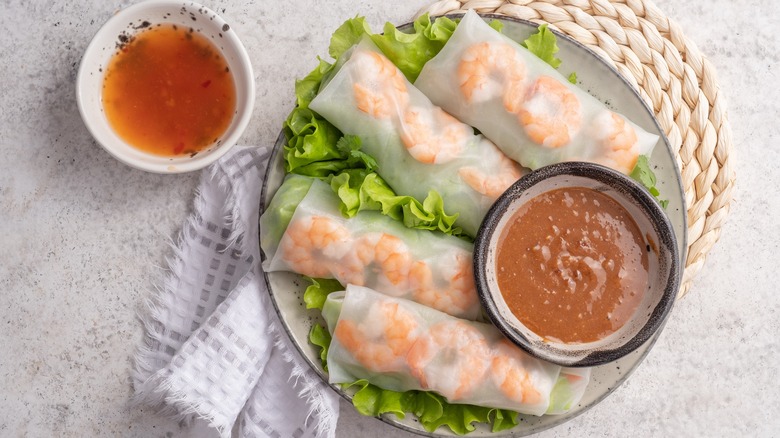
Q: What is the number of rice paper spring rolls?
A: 4